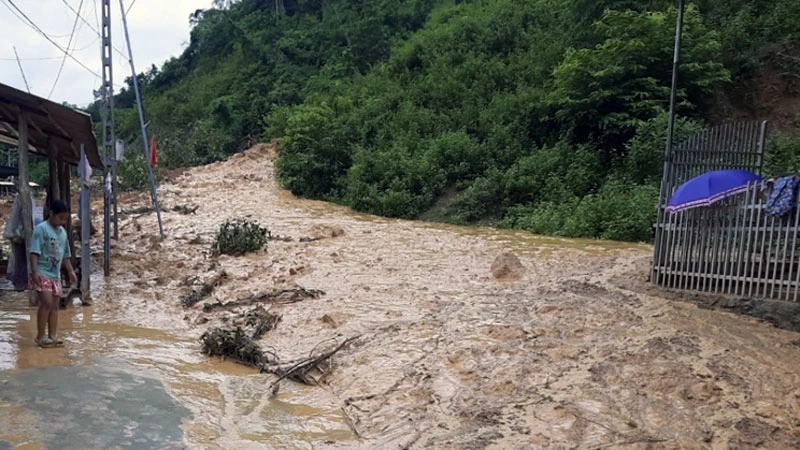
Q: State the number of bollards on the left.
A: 0